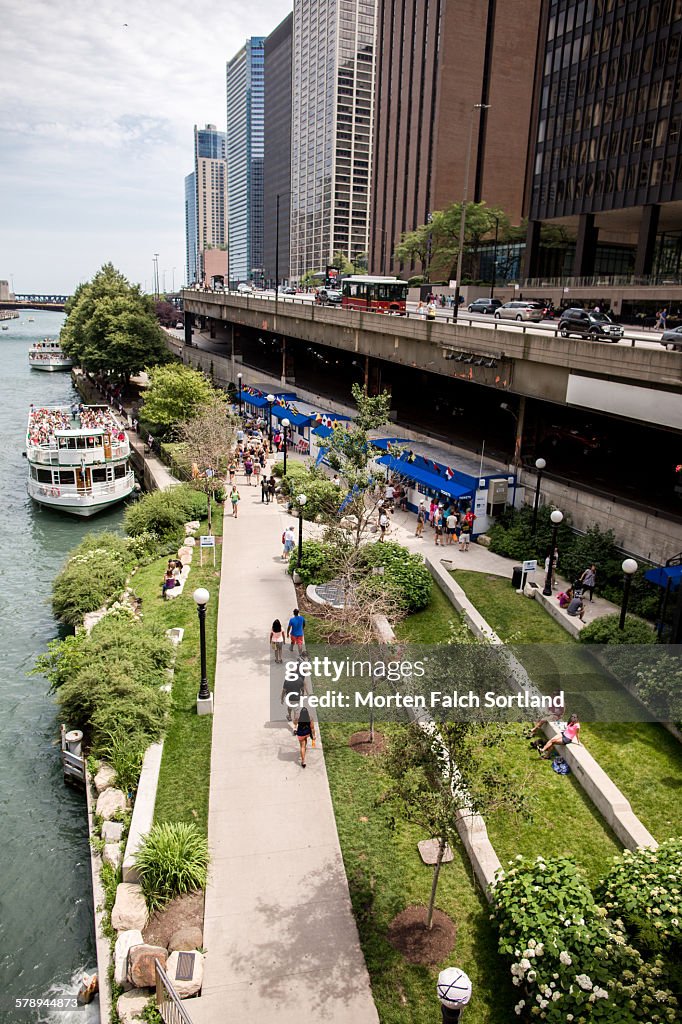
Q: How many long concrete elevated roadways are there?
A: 1